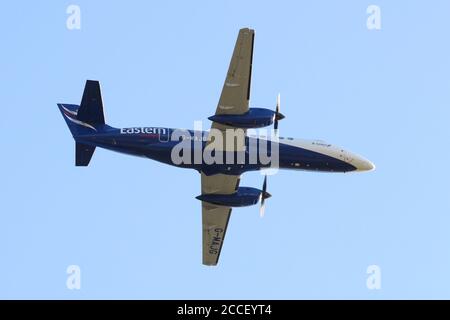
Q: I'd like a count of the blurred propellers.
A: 2